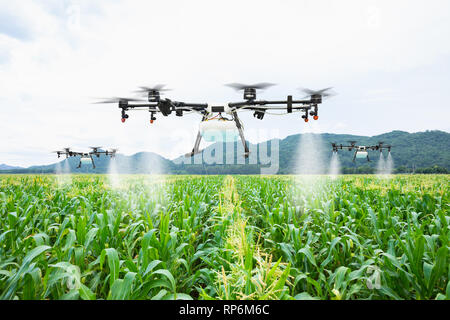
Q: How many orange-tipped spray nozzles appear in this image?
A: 4